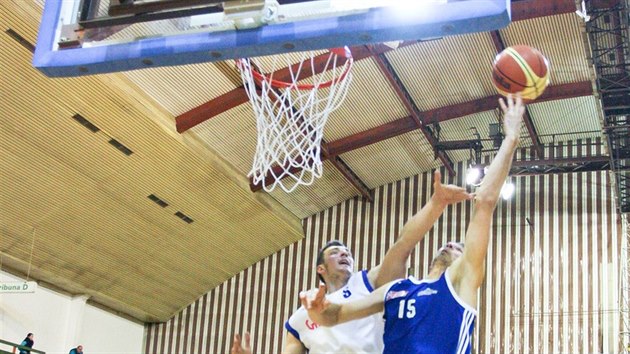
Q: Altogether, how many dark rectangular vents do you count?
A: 5